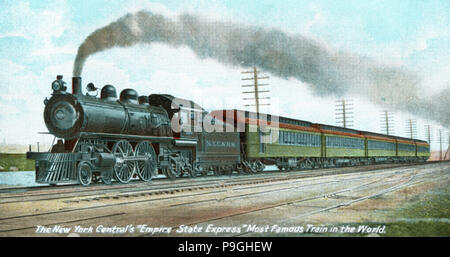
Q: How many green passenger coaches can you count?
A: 5